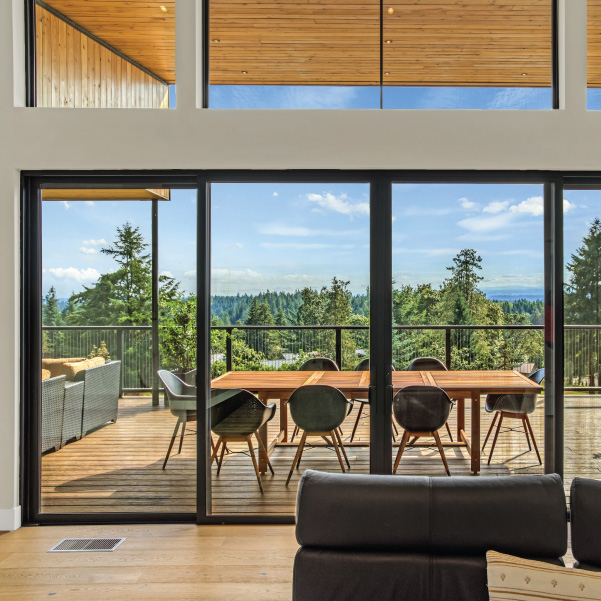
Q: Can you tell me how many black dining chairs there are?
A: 8